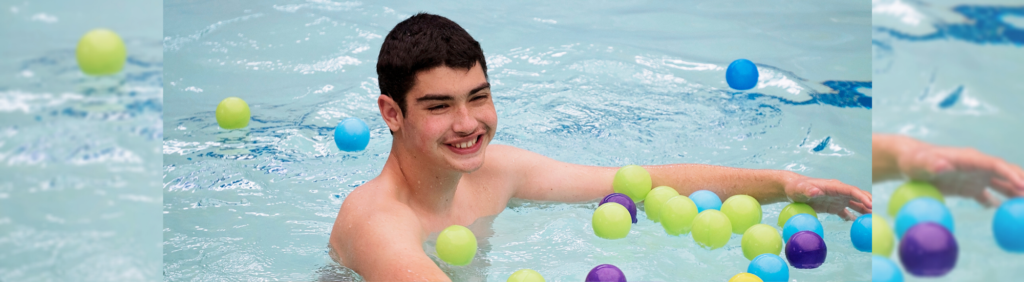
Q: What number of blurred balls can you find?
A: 7